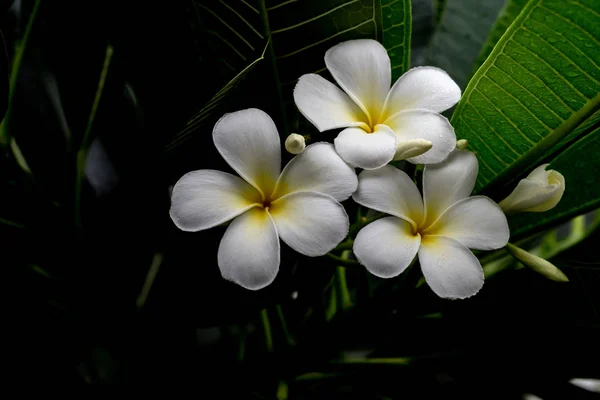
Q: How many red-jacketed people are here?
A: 0